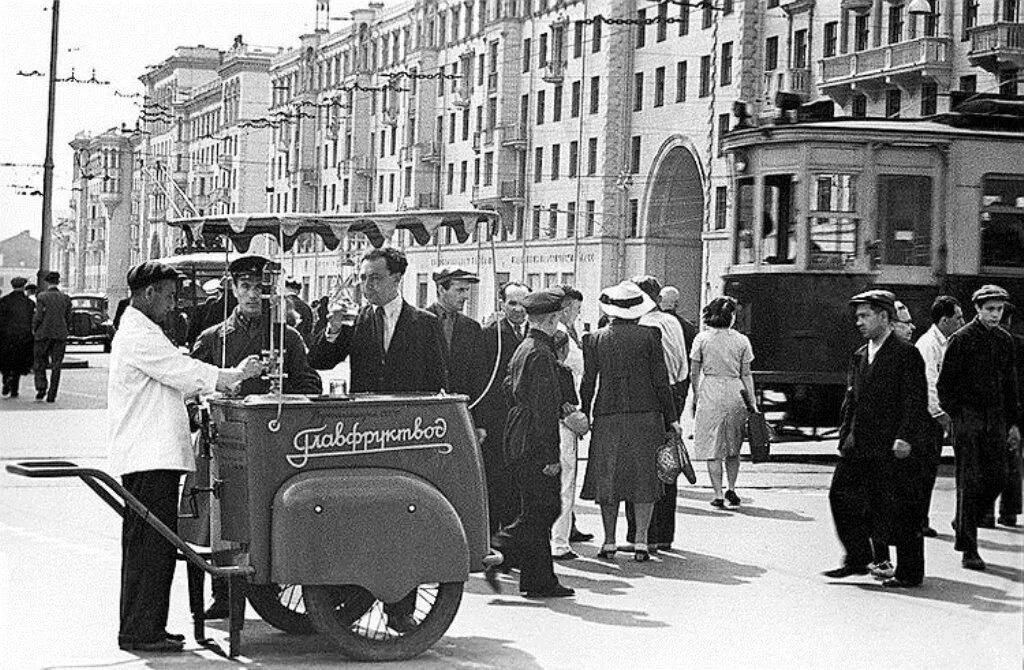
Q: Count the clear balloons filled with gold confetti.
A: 0